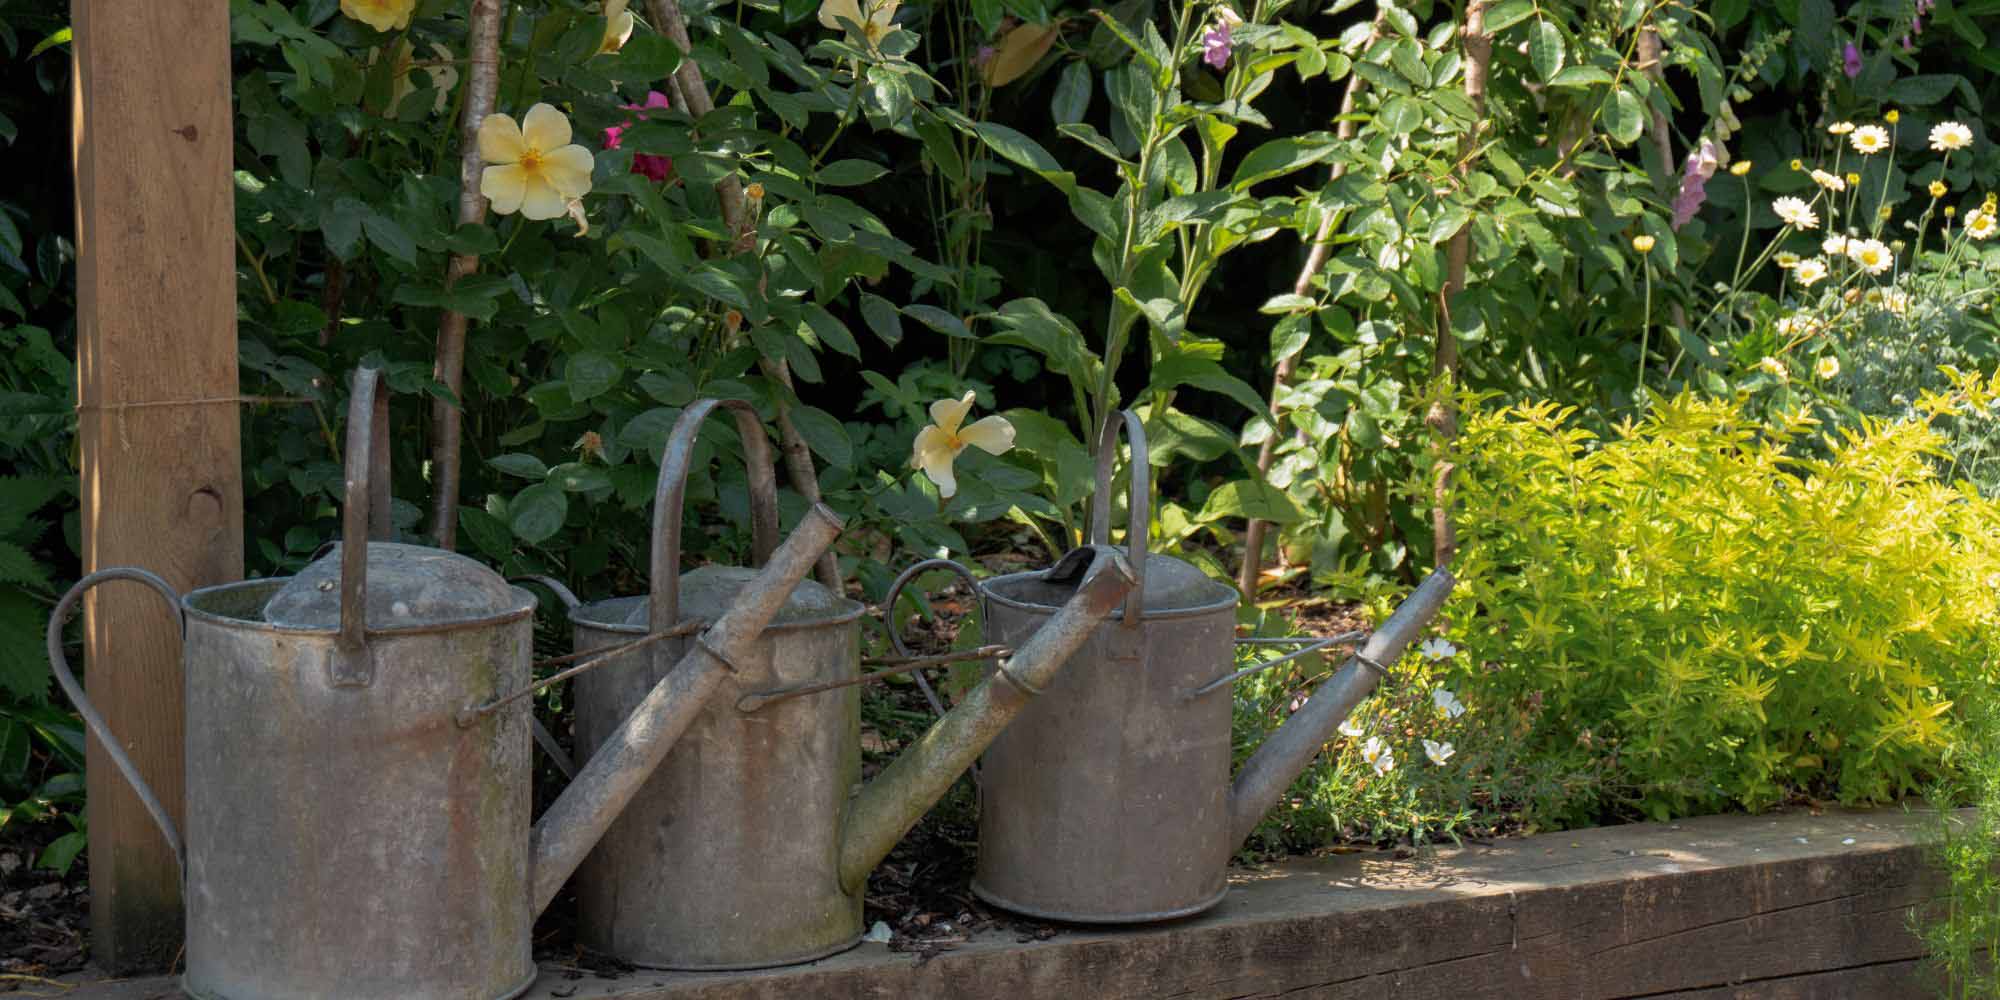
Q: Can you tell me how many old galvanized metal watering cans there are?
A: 3